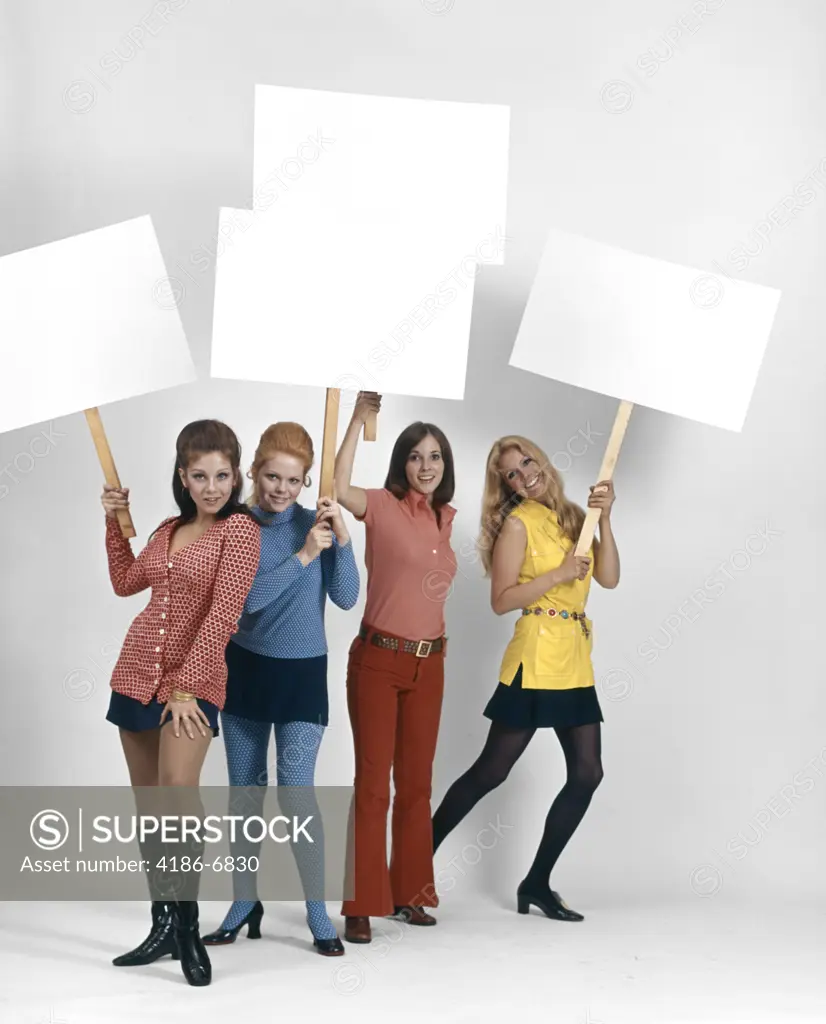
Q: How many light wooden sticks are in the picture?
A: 4